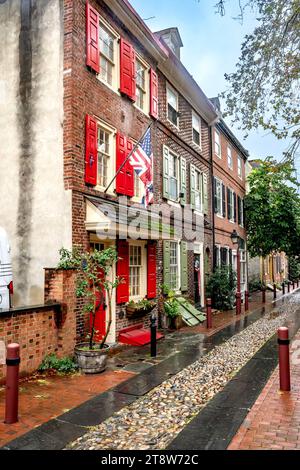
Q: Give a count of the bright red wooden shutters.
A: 9